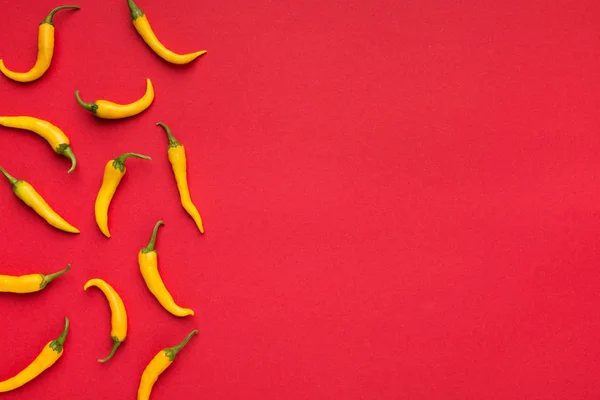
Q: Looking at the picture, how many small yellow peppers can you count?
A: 12